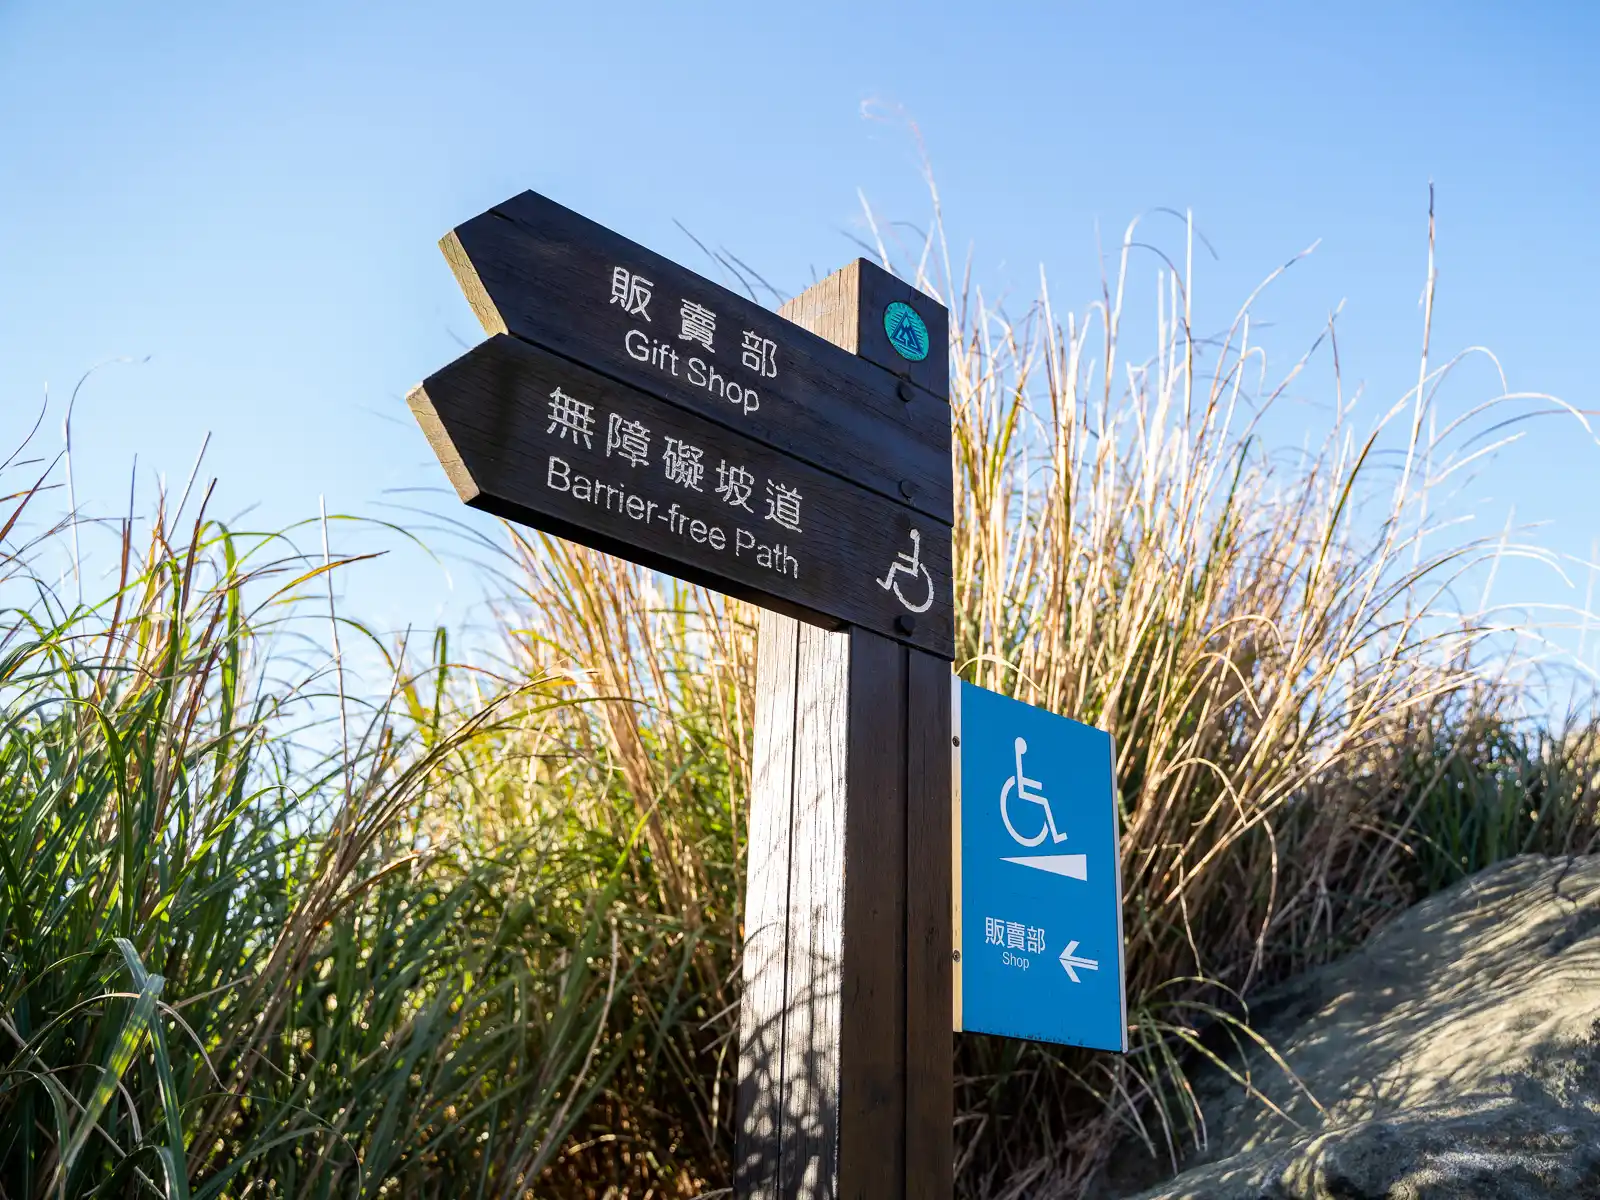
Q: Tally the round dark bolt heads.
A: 3